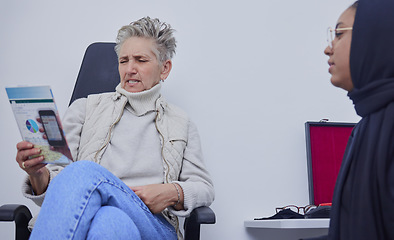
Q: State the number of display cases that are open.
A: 1